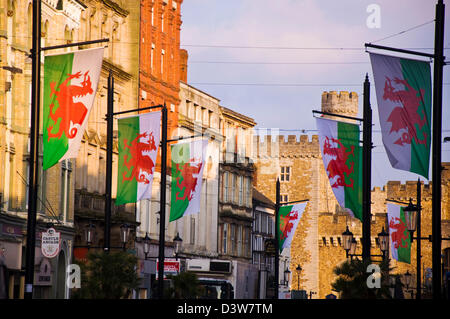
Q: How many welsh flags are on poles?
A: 7